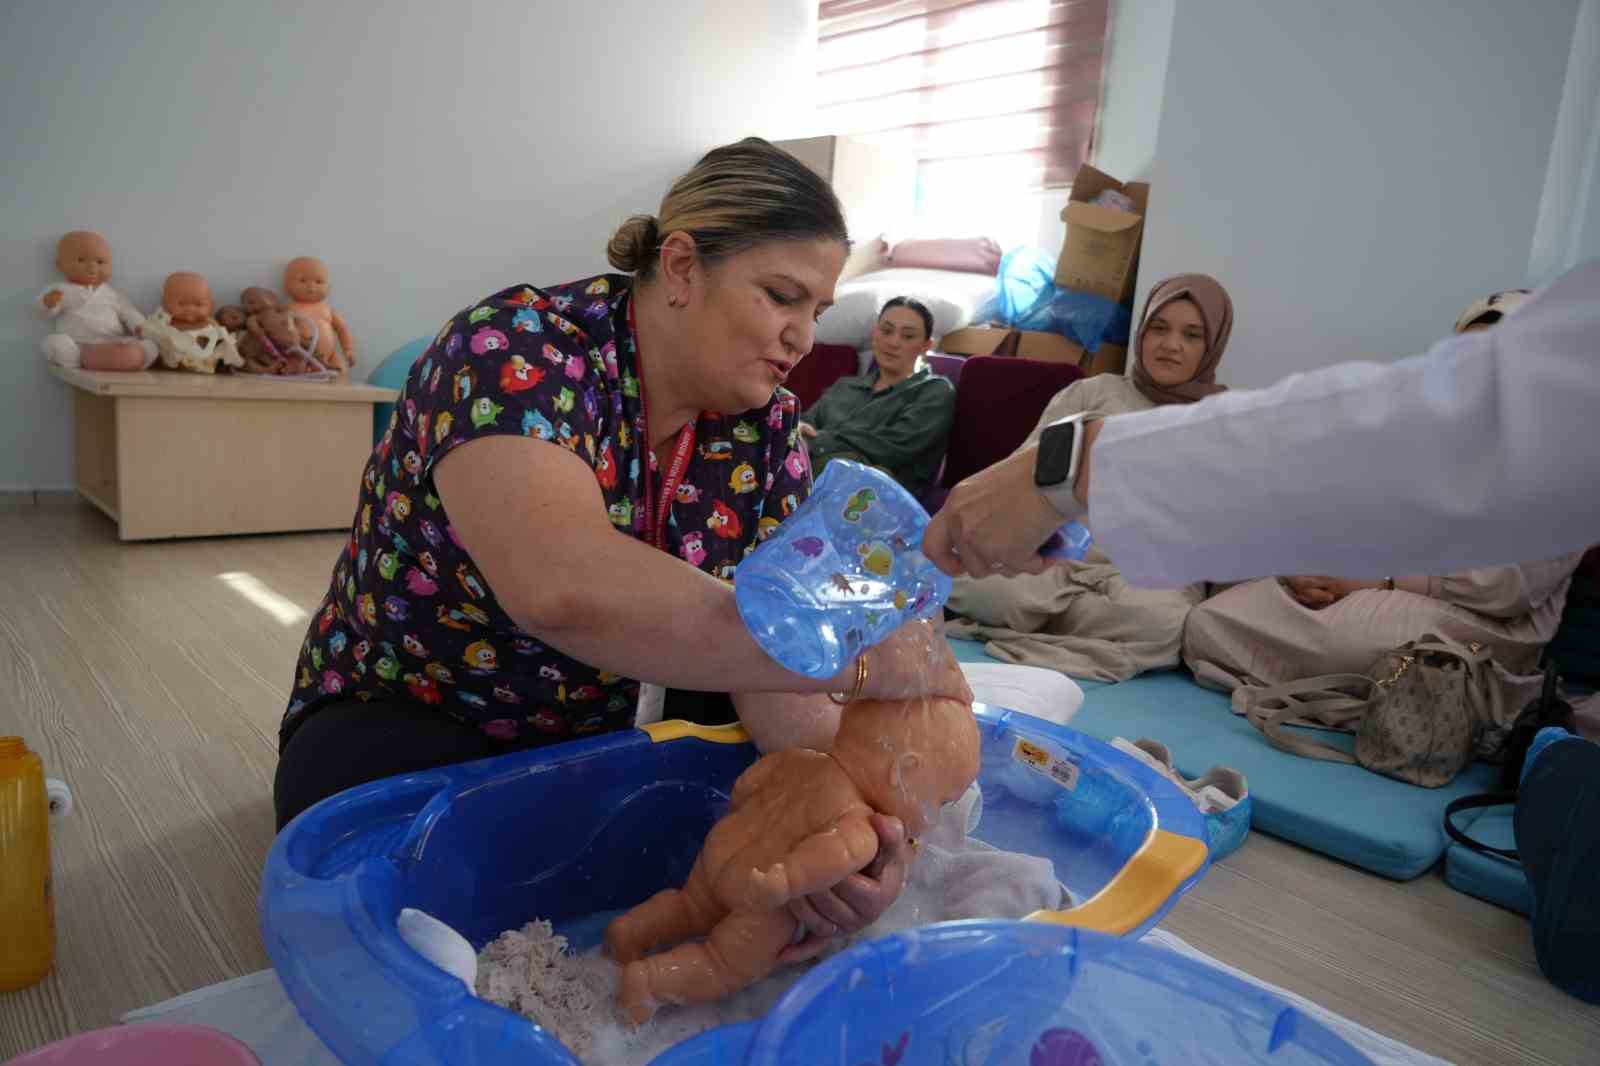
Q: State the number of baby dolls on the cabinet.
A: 5